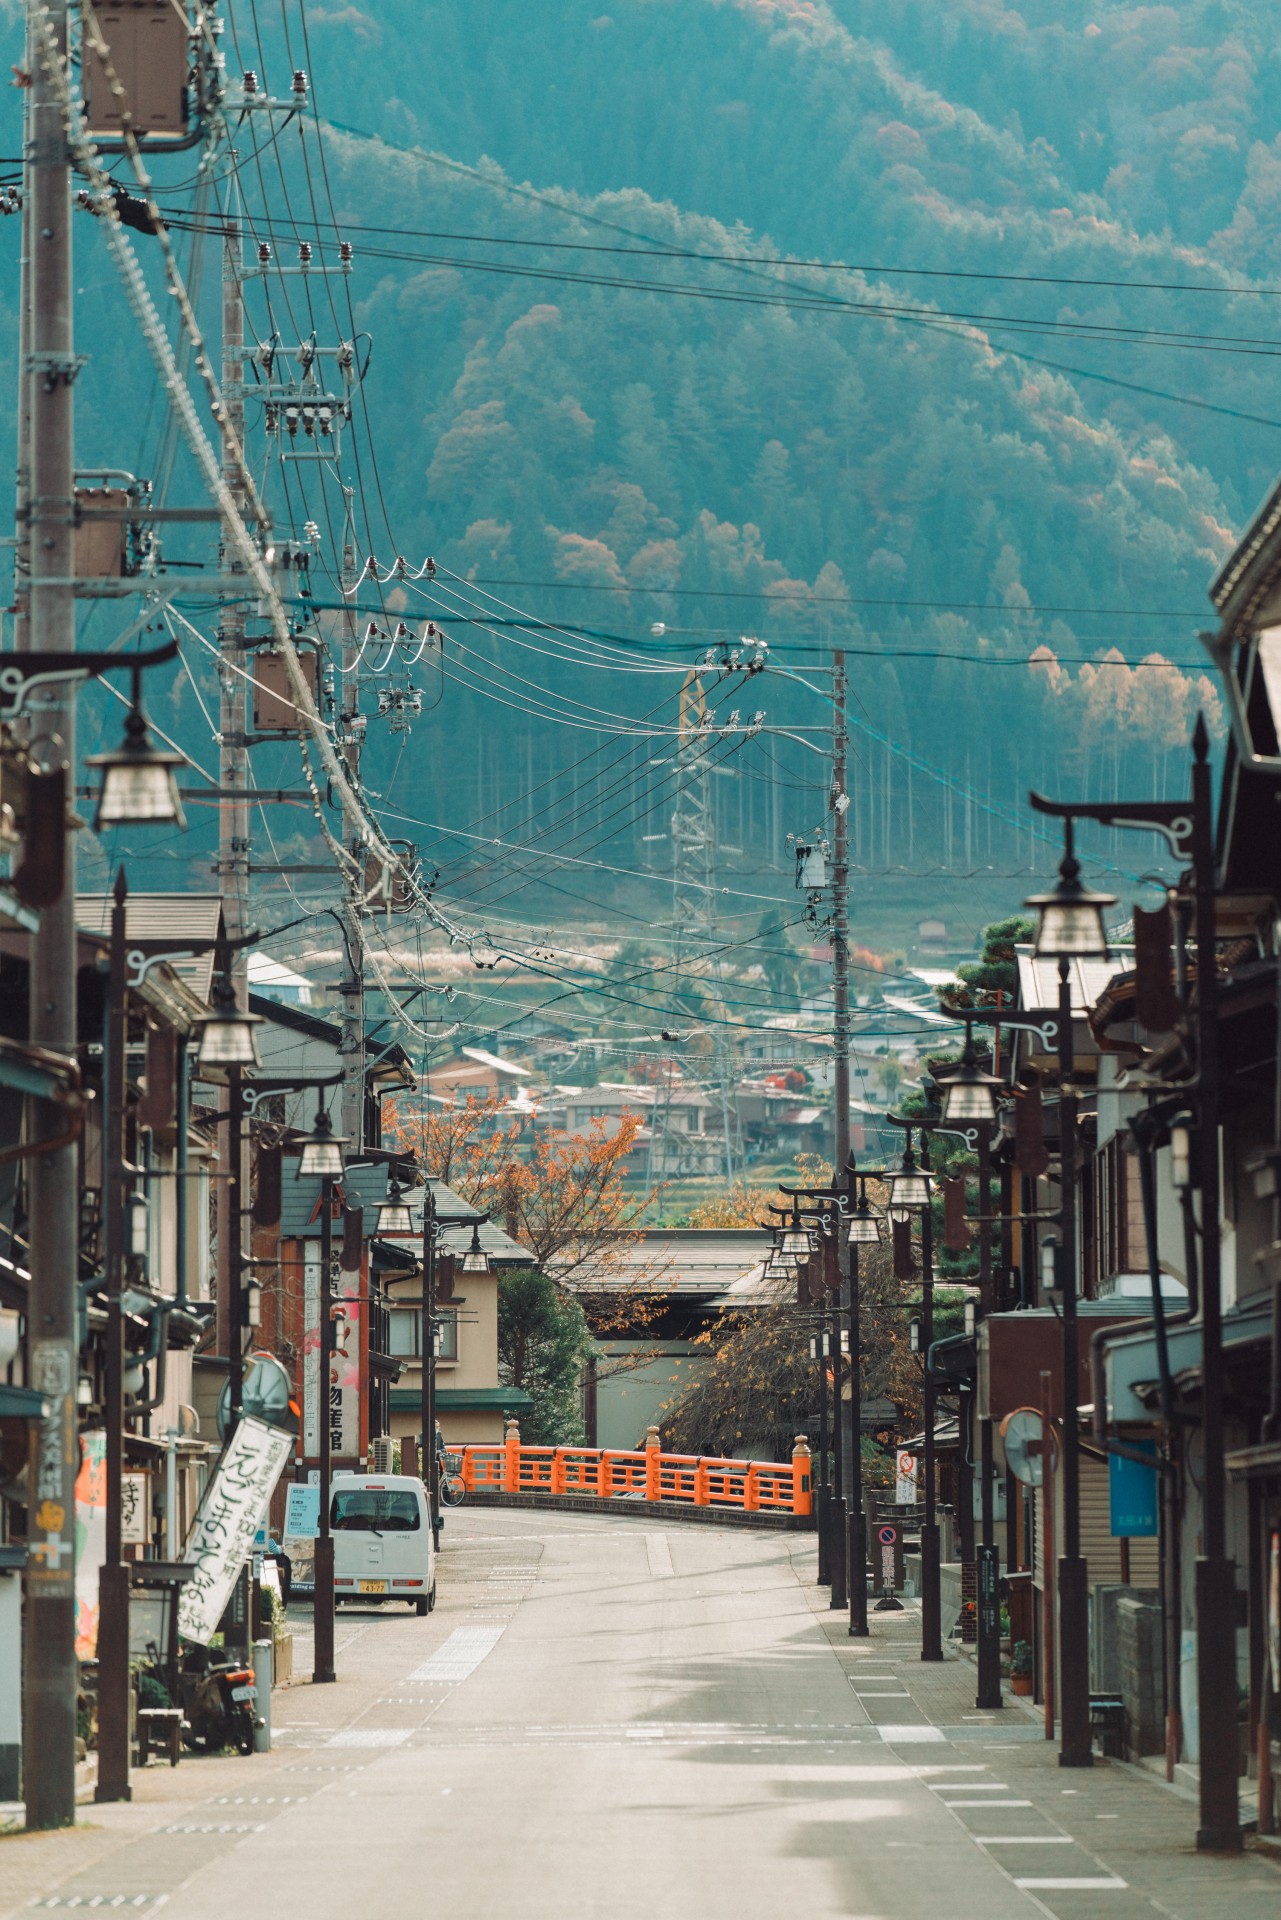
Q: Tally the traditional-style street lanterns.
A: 12